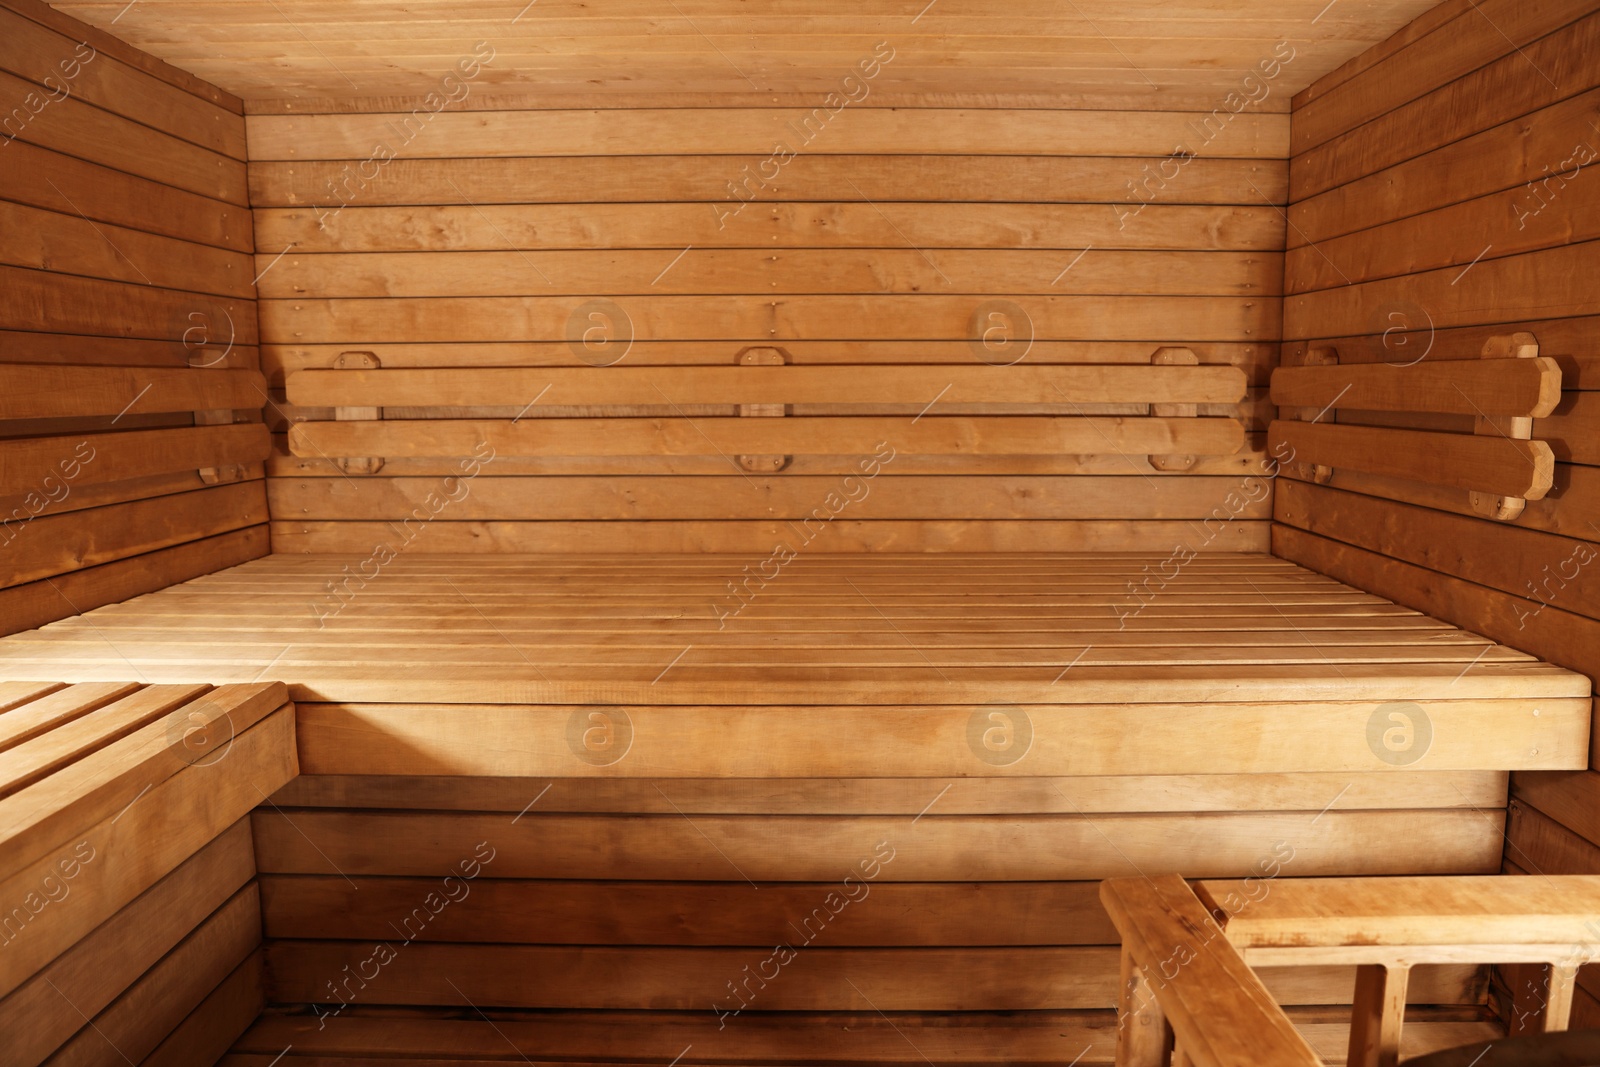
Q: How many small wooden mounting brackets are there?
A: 6